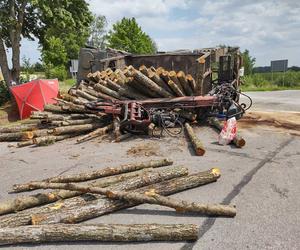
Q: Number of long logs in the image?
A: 6